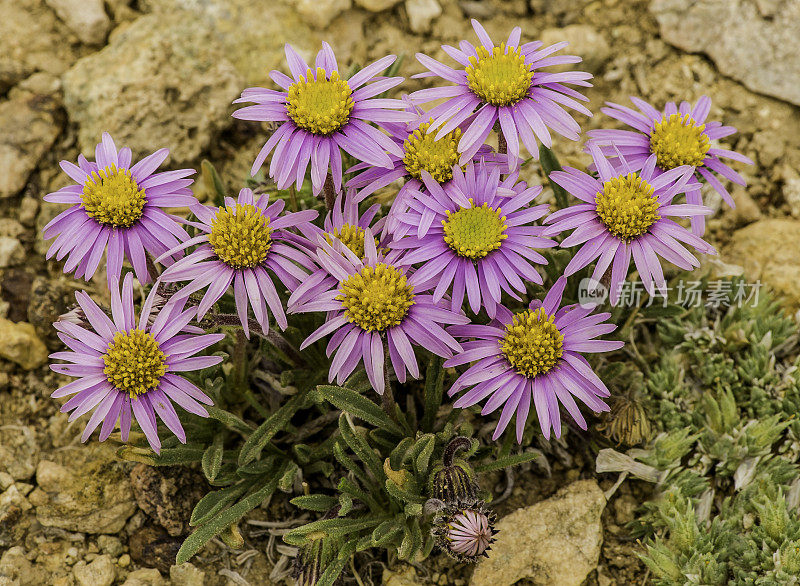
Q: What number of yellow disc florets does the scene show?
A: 12